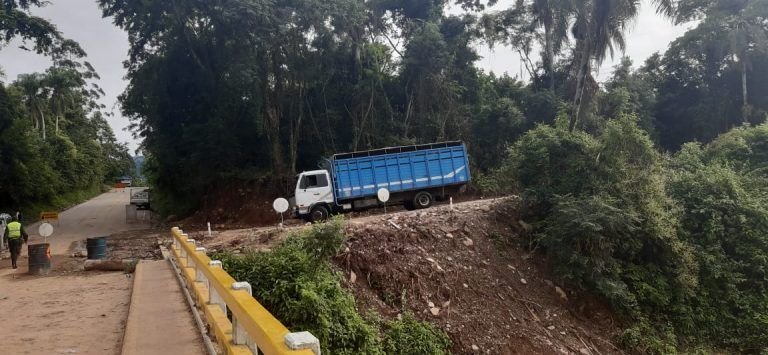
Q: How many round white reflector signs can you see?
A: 3